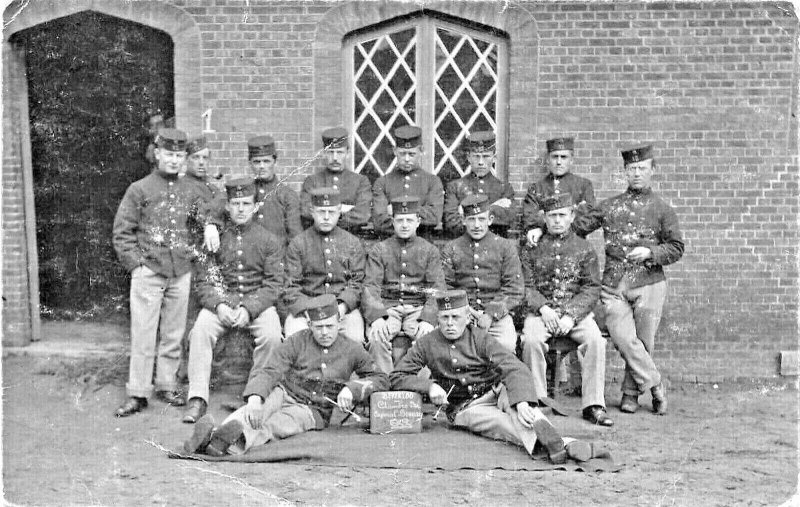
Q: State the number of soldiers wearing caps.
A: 15